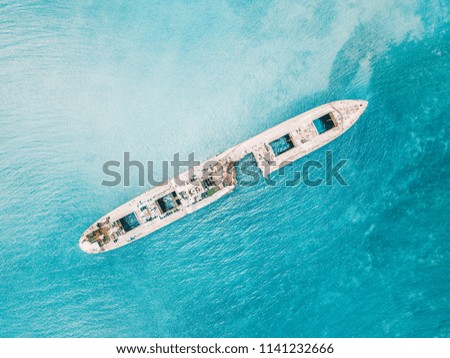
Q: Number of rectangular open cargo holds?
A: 4